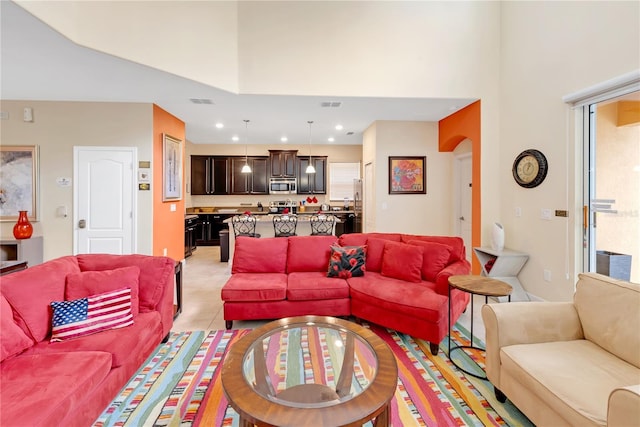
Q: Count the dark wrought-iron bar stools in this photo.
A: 3